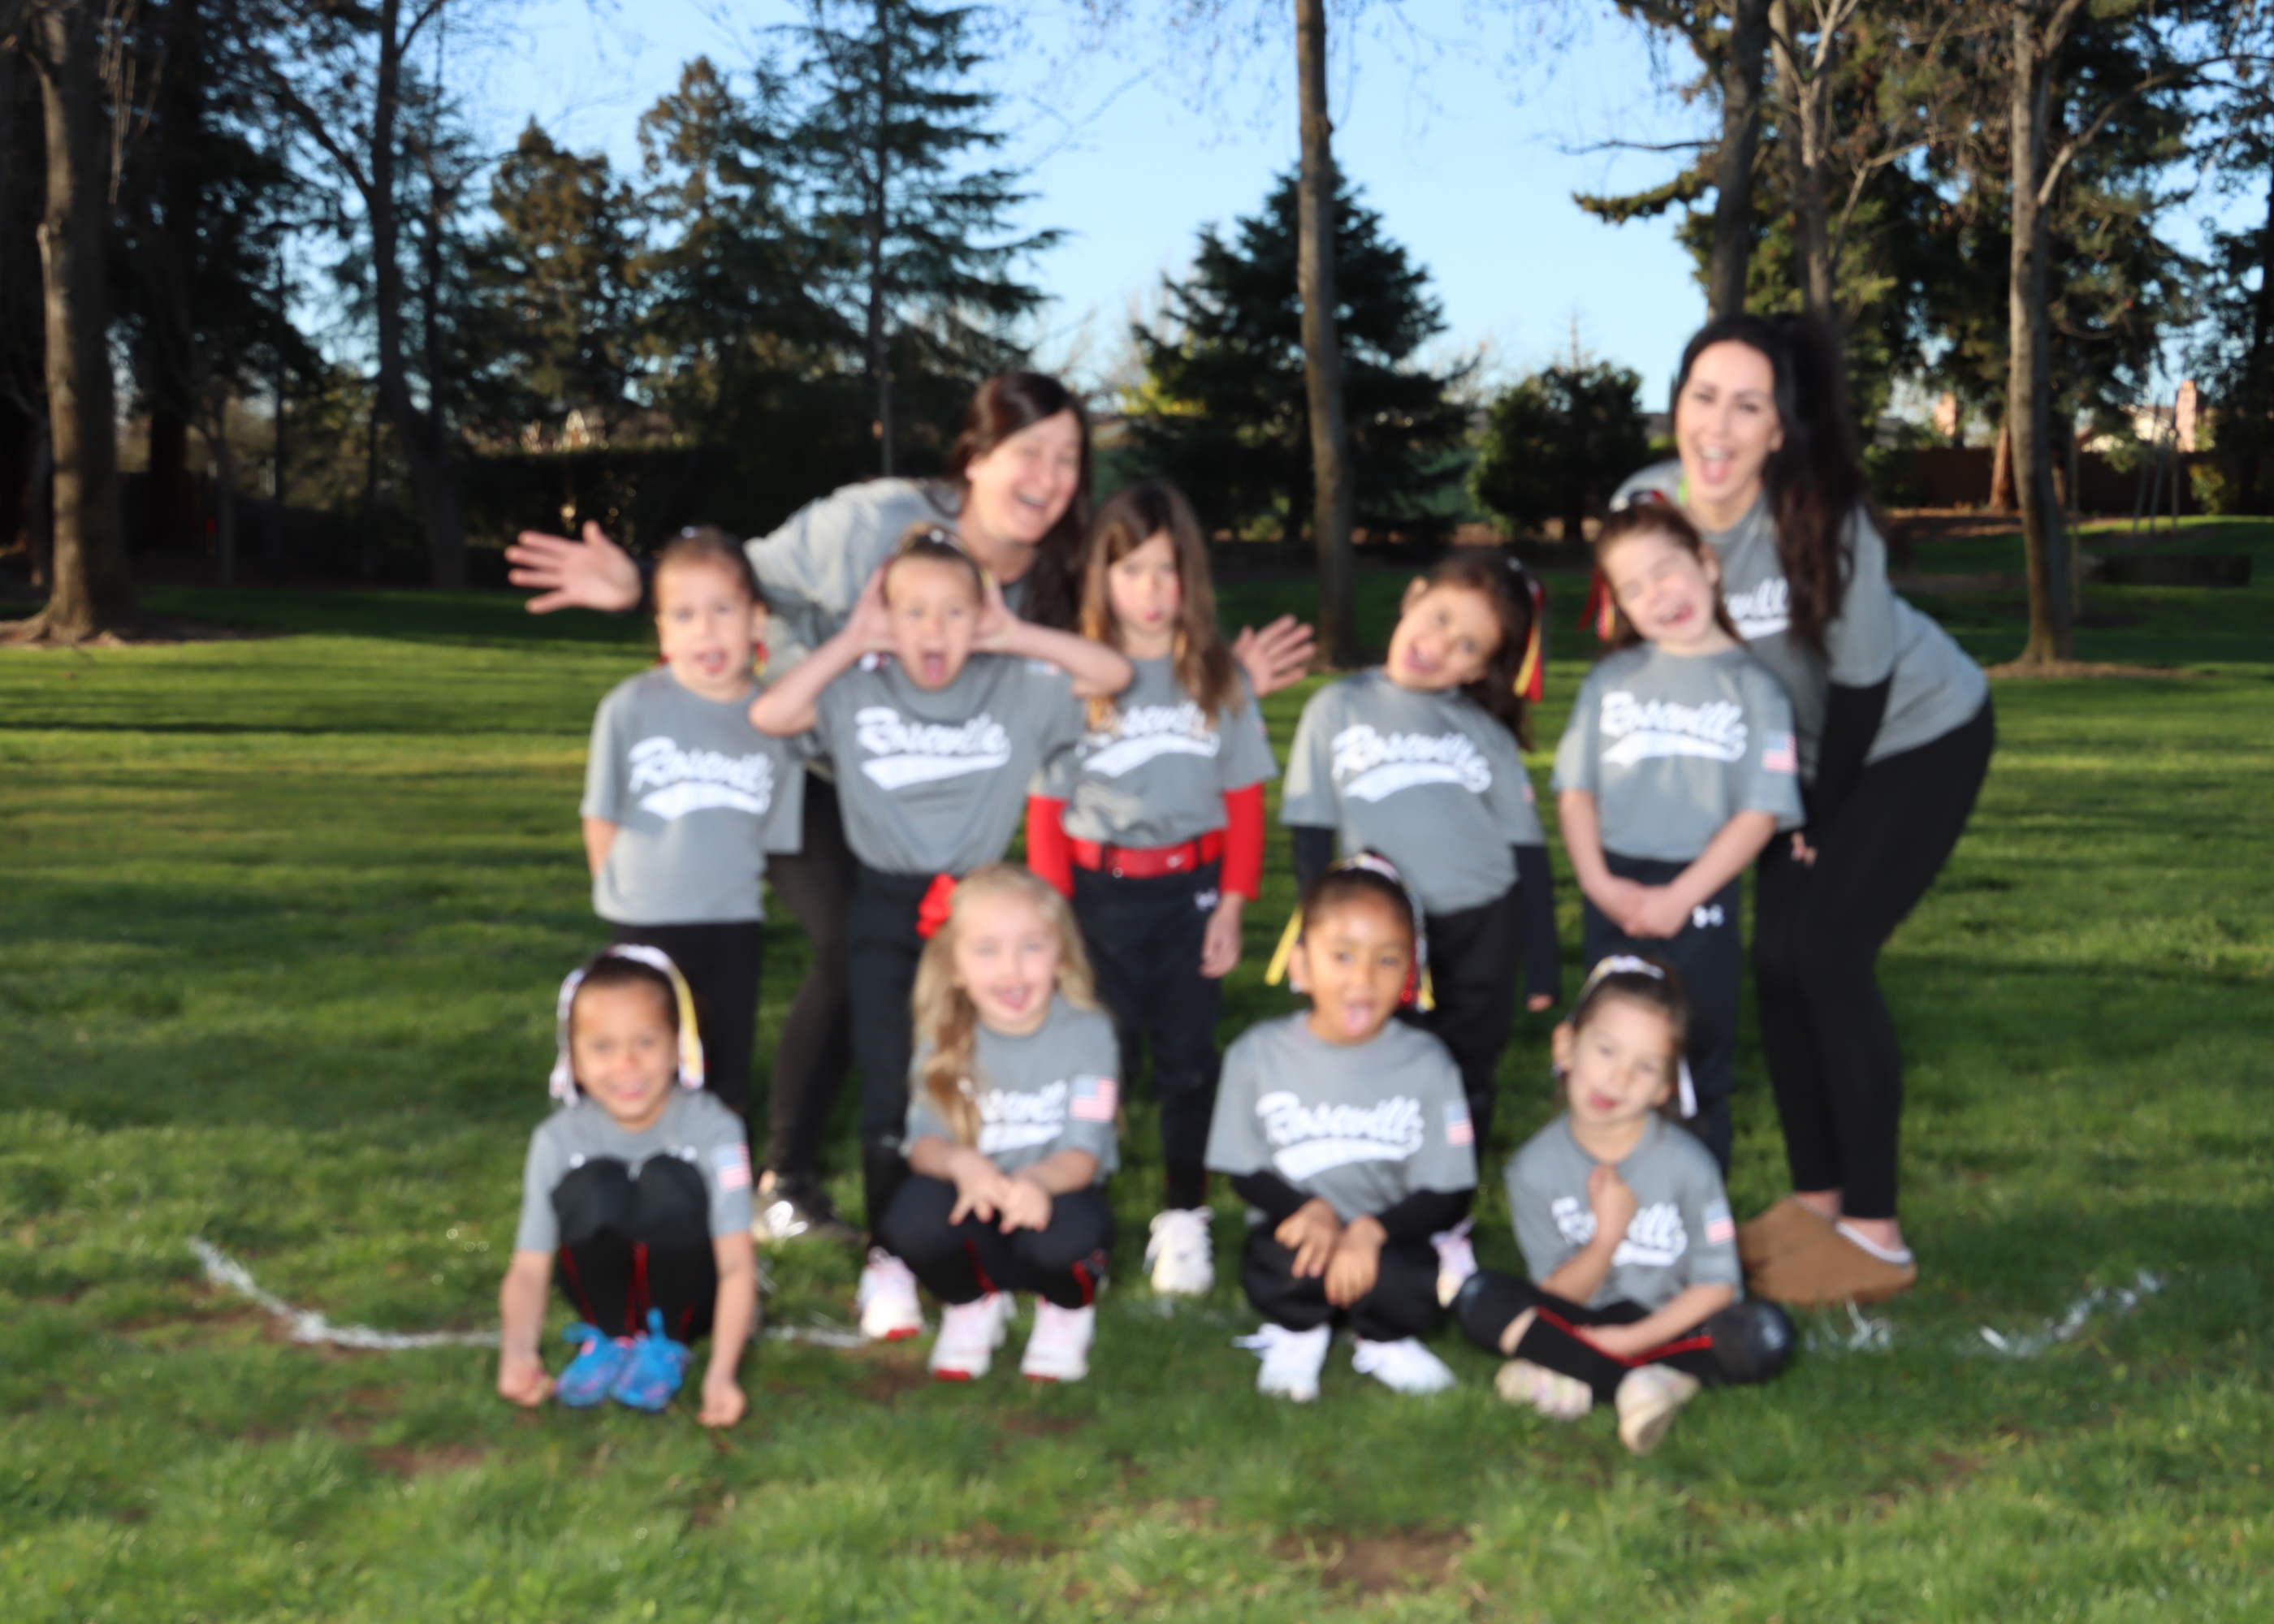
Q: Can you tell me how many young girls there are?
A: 9